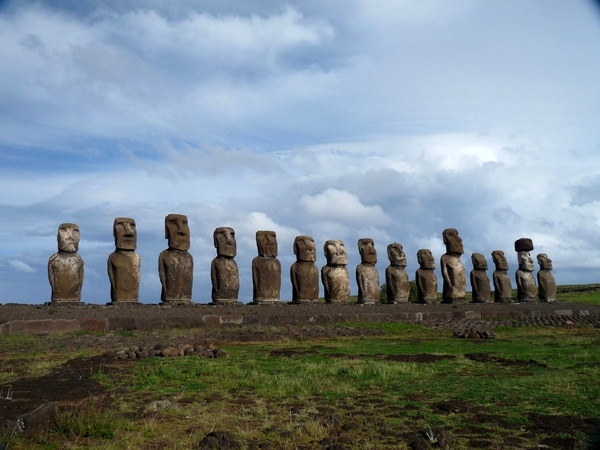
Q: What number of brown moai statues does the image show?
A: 15